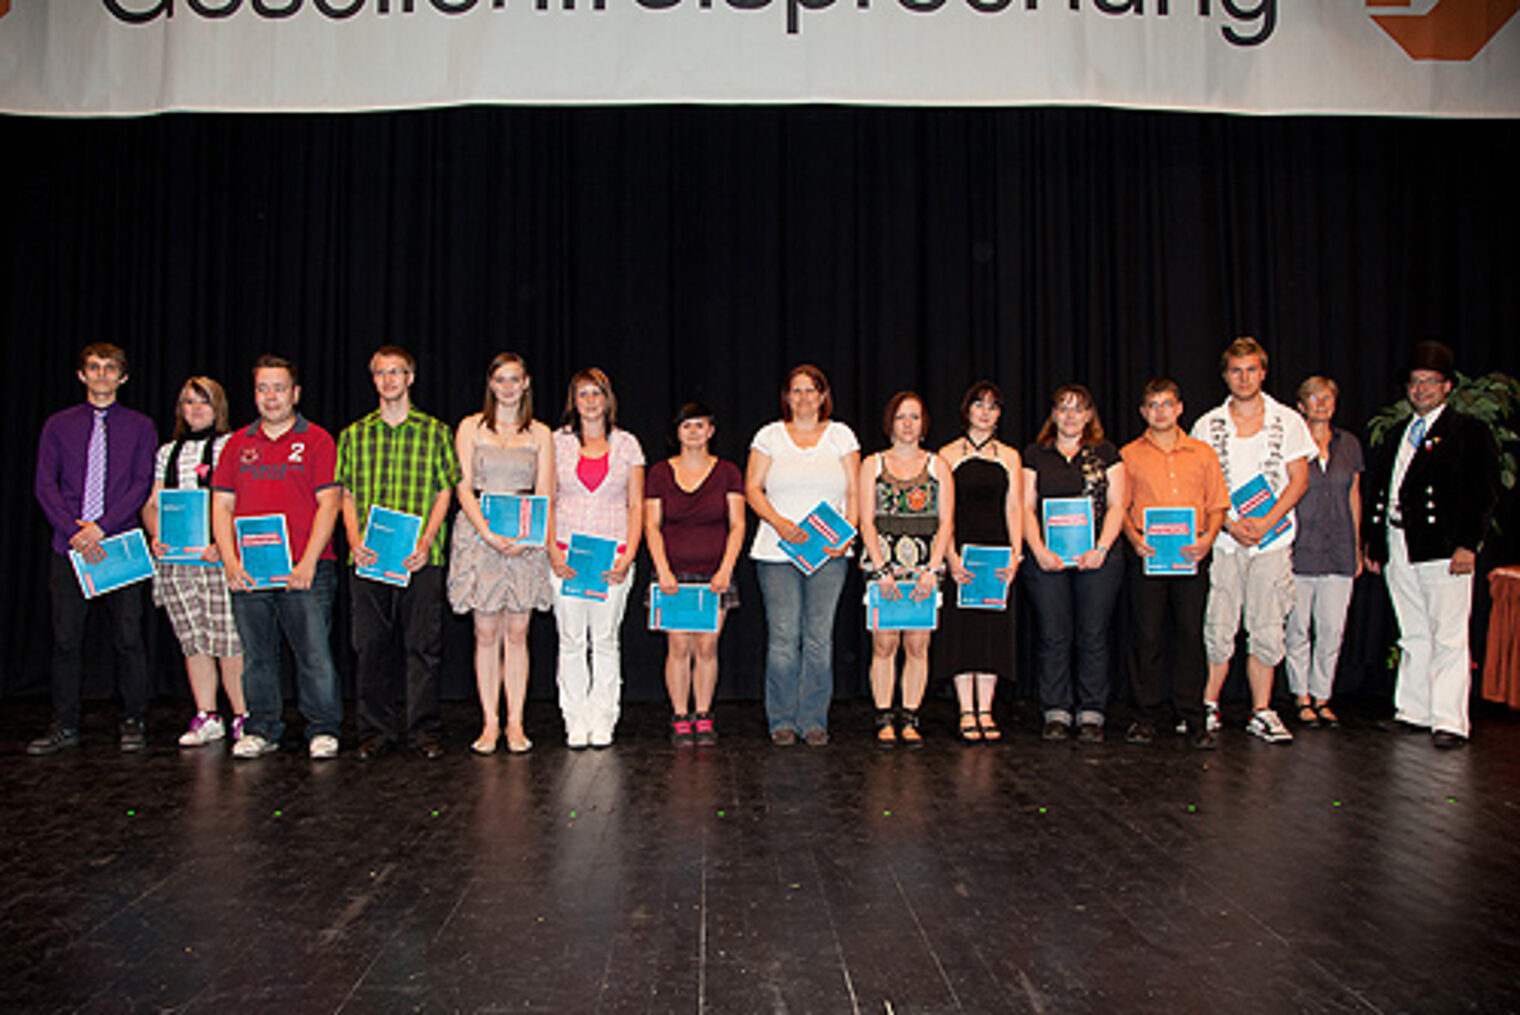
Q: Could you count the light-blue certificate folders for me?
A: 13